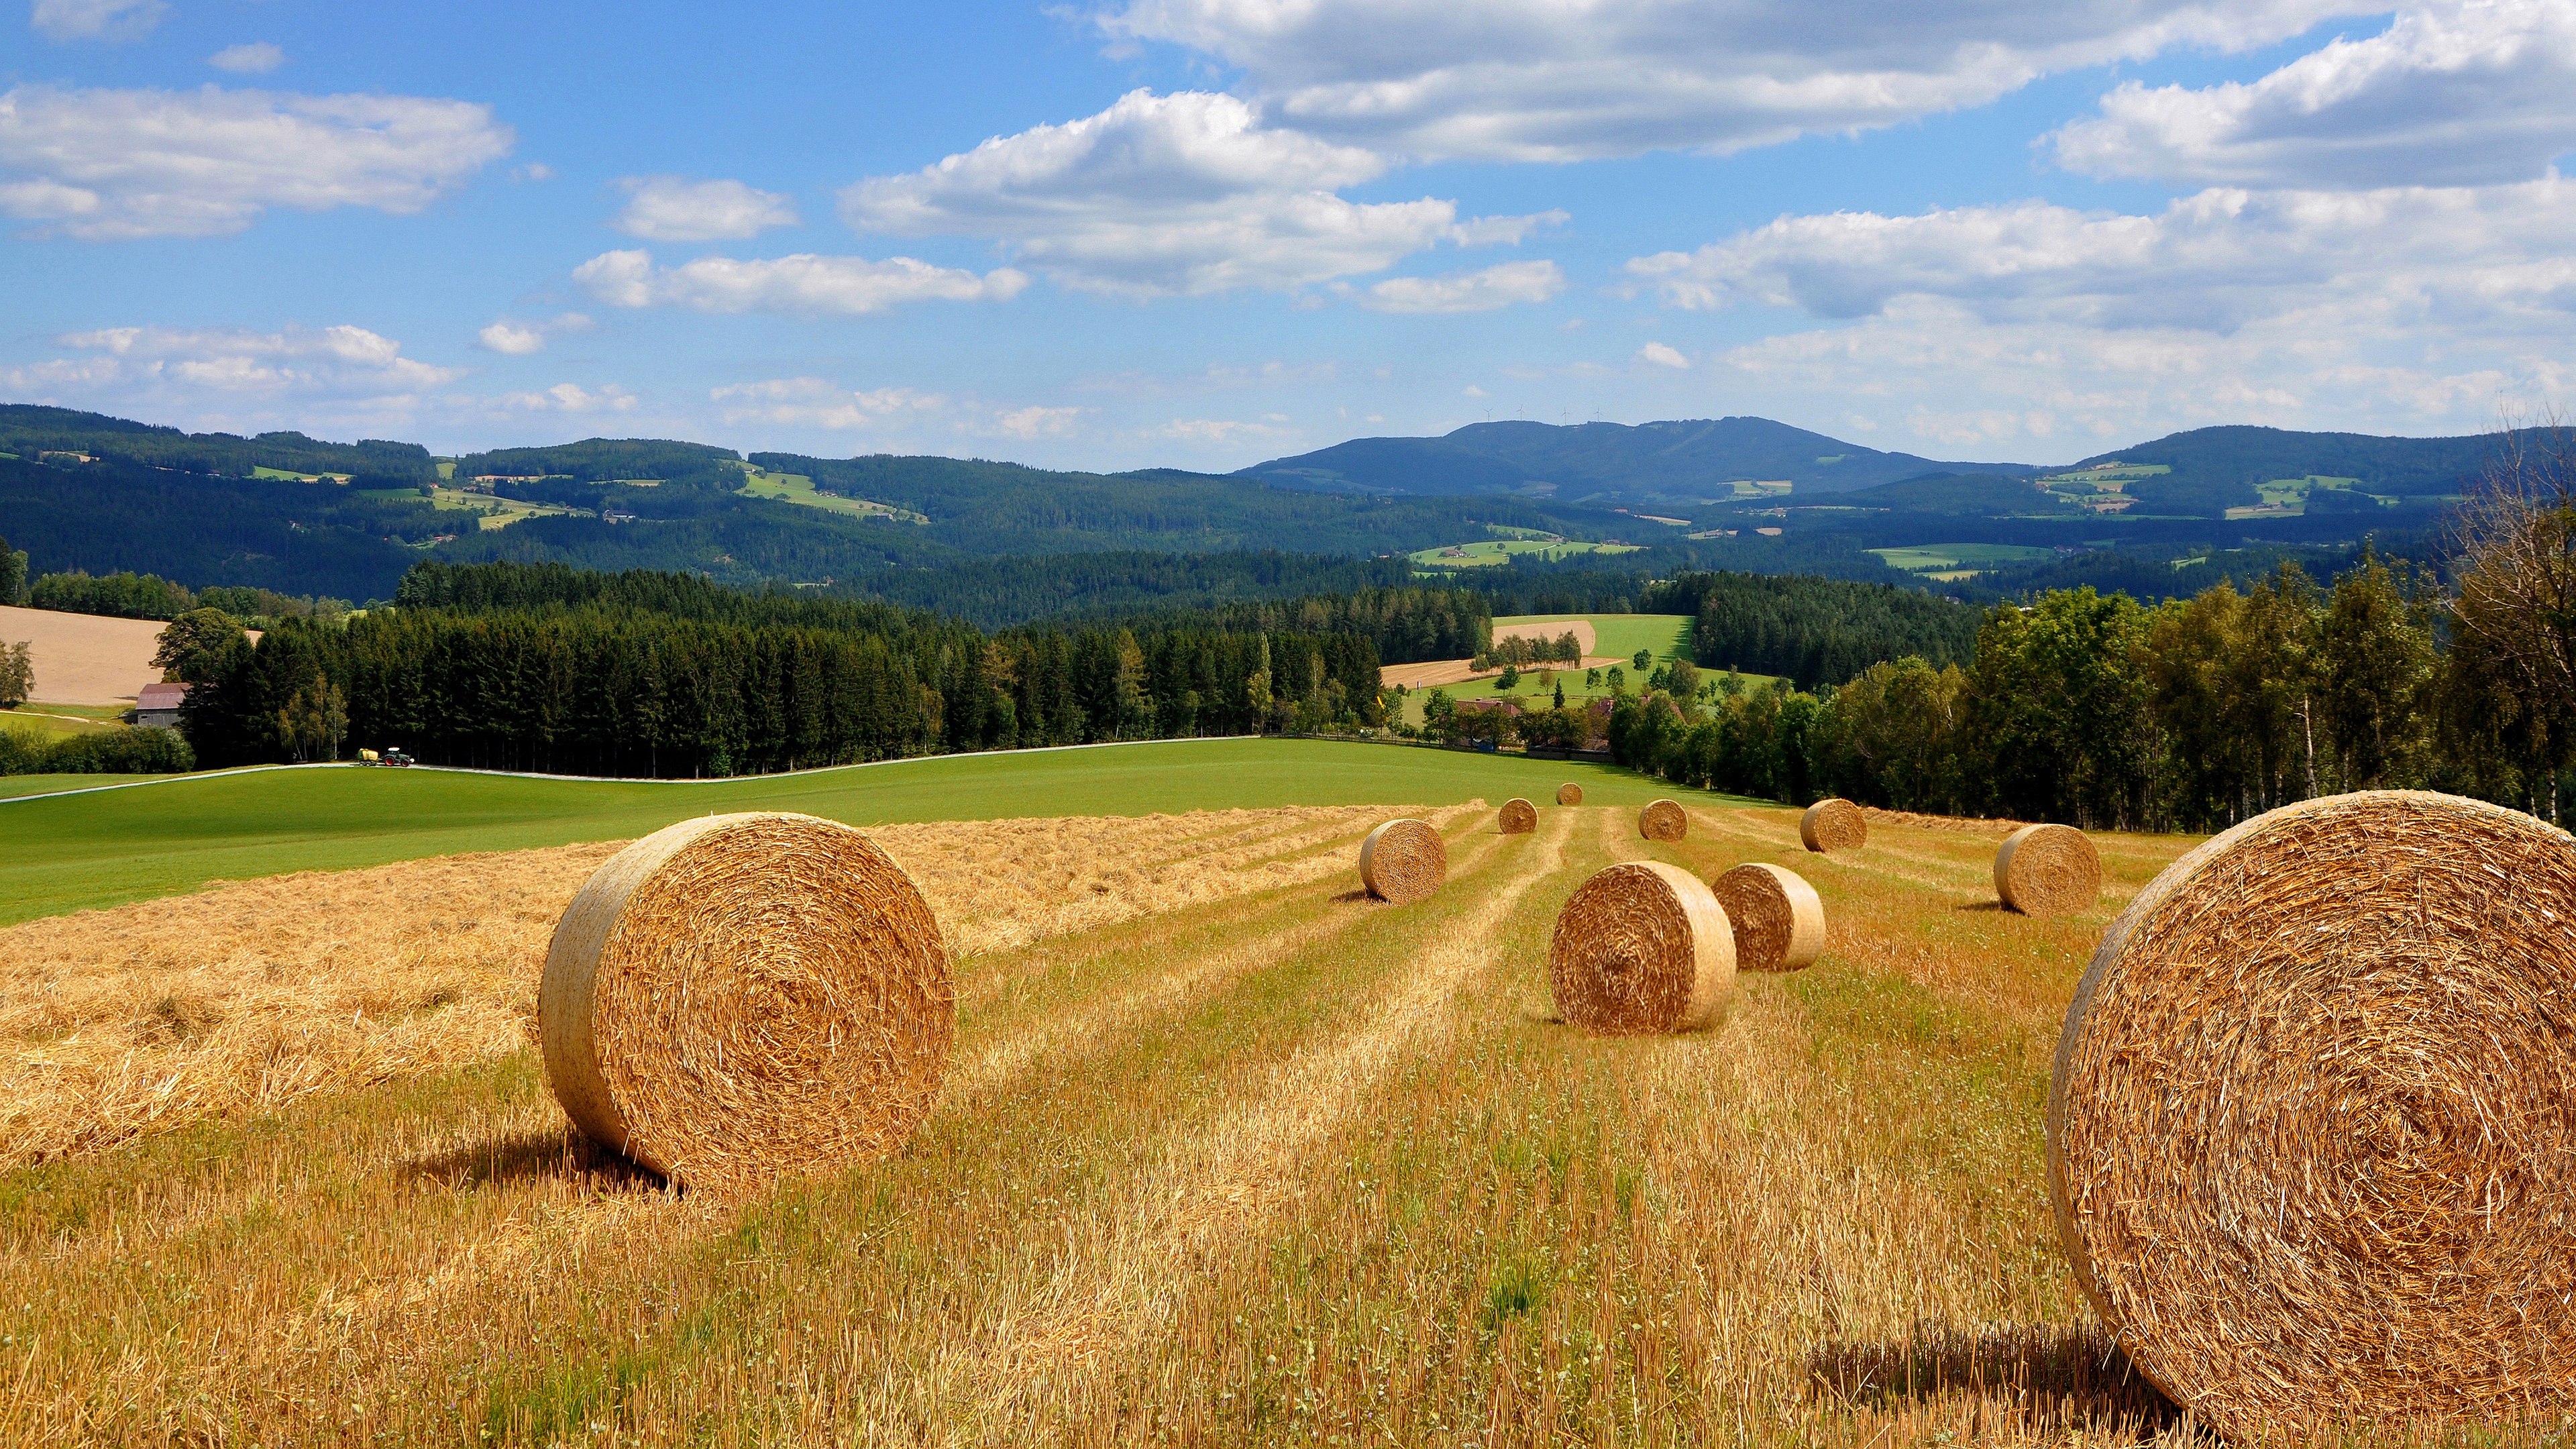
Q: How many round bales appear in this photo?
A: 10